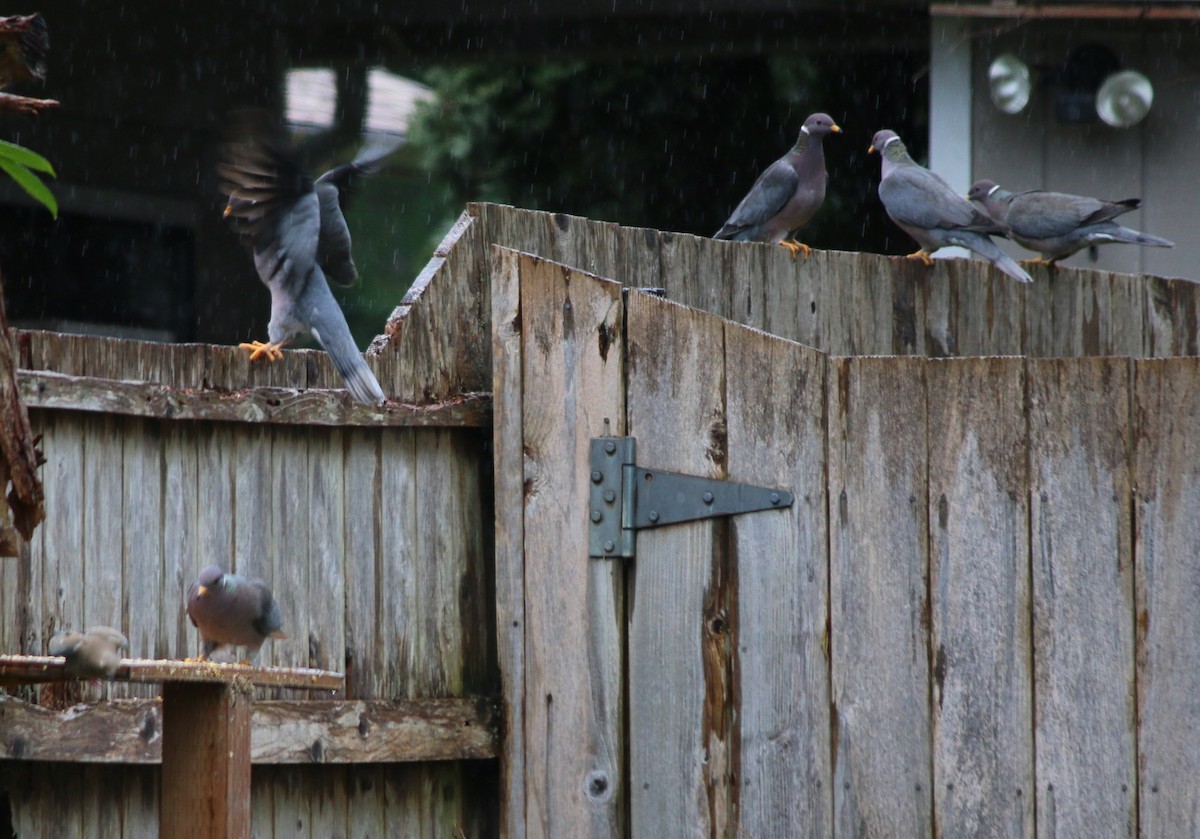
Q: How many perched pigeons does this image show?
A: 4